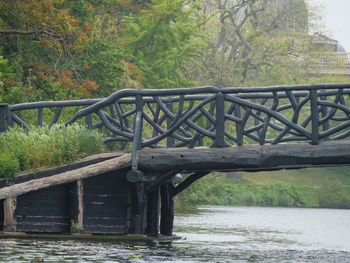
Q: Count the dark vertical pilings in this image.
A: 3